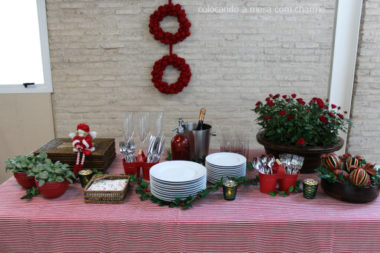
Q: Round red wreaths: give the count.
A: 2